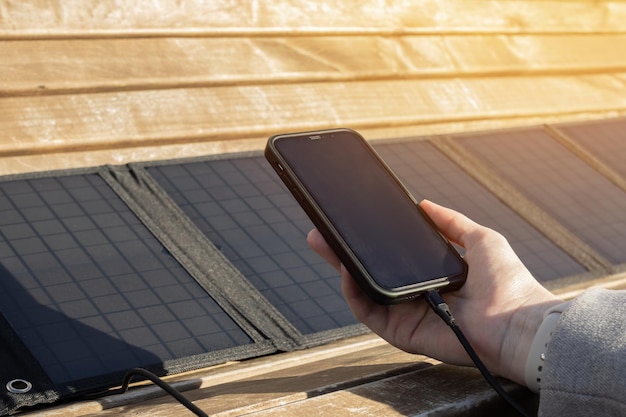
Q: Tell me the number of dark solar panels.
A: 5